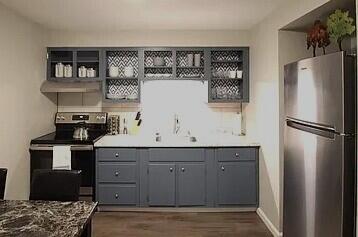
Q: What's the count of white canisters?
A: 4